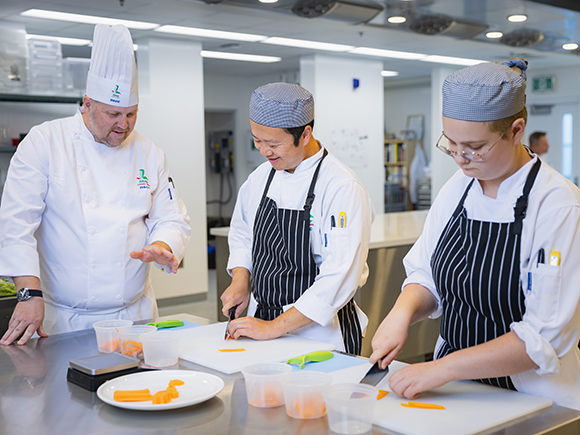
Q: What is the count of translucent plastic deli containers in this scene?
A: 6